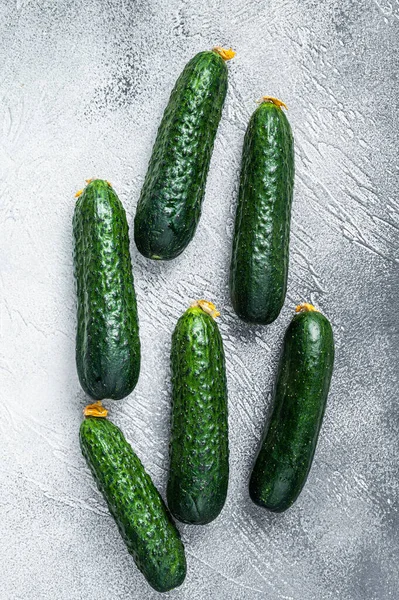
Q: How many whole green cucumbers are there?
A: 6